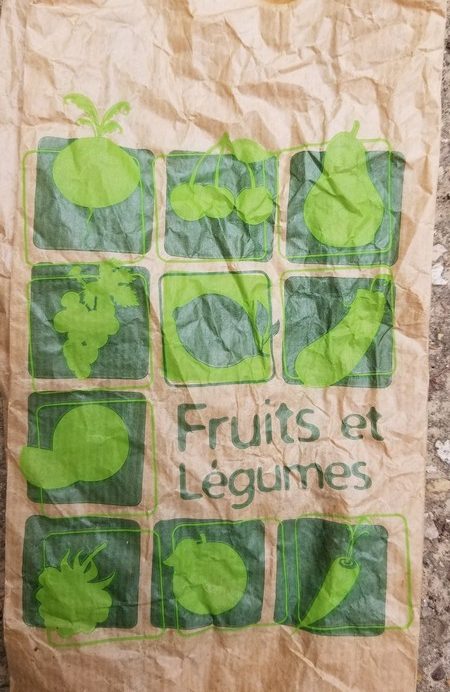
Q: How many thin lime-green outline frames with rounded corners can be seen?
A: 9